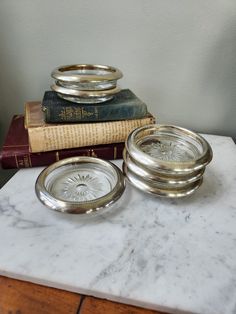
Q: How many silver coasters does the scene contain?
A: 6